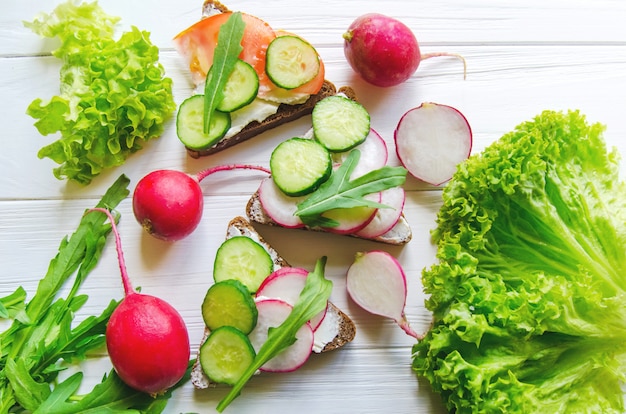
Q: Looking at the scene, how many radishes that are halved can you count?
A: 2